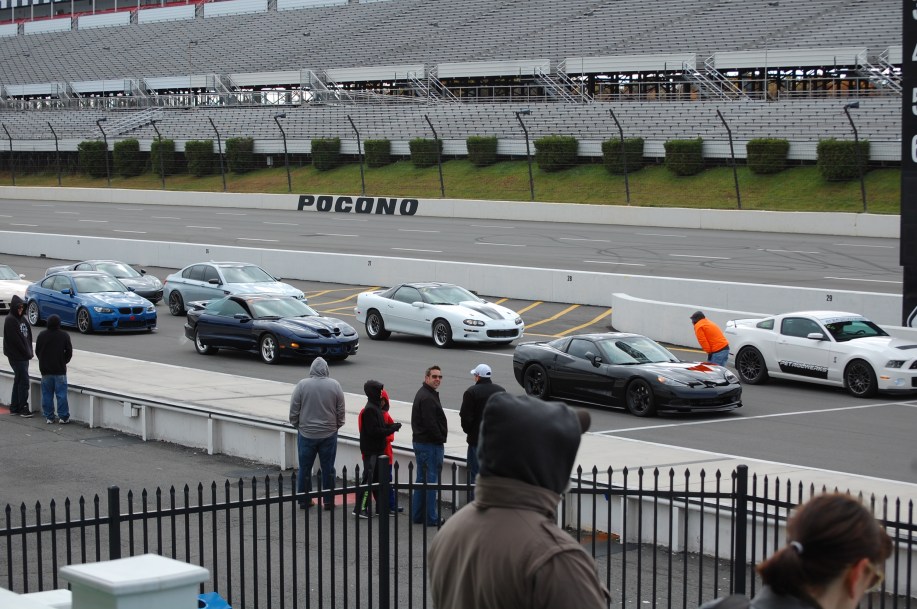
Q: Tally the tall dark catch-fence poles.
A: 12